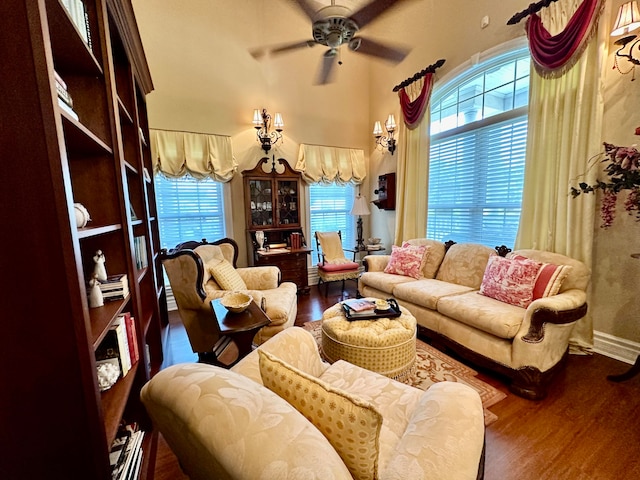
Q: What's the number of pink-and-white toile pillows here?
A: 2